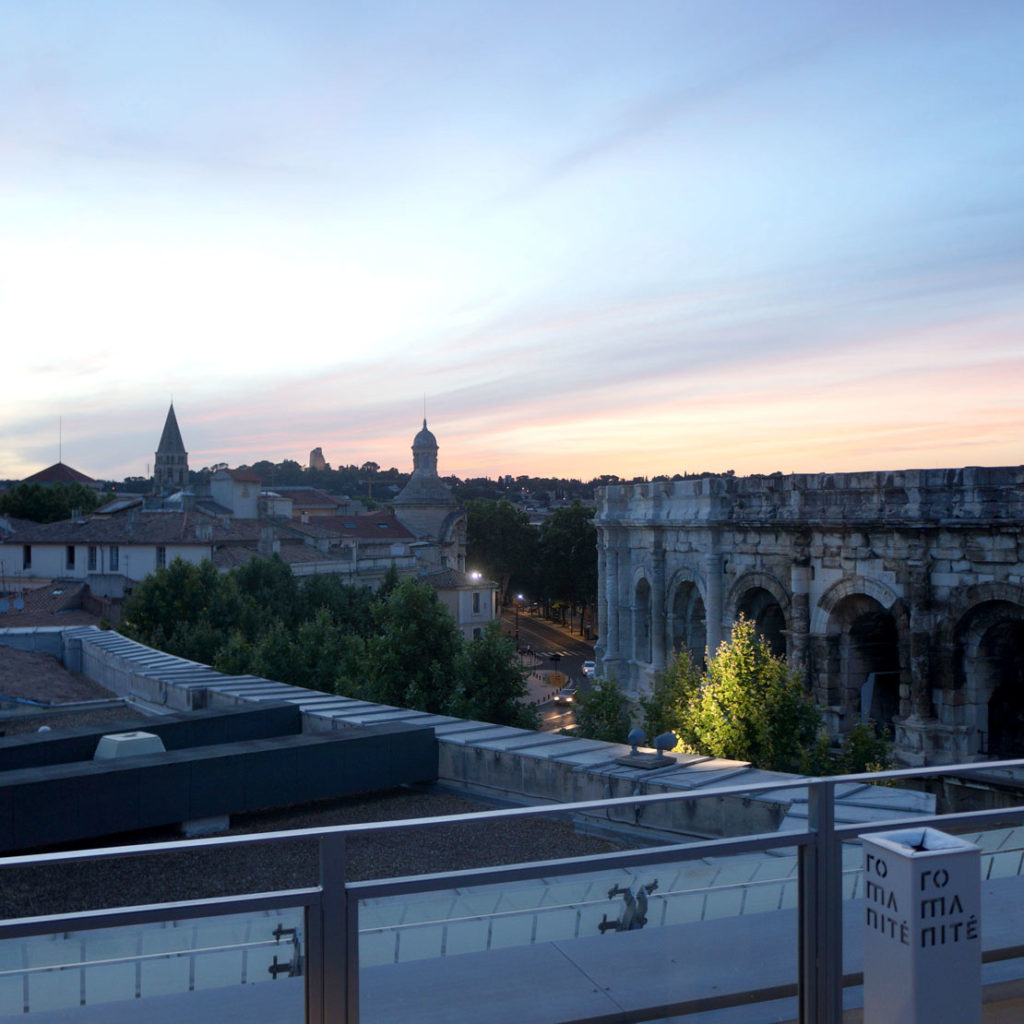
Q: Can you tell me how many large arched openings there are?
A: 5